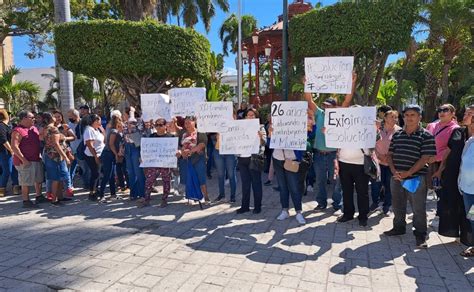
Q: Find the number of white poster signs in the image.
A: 8